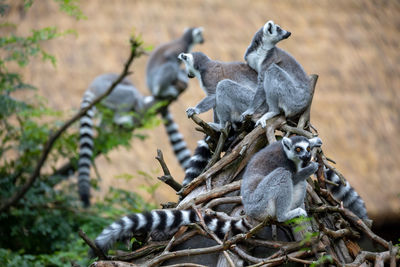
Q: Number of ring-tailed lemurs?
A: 5